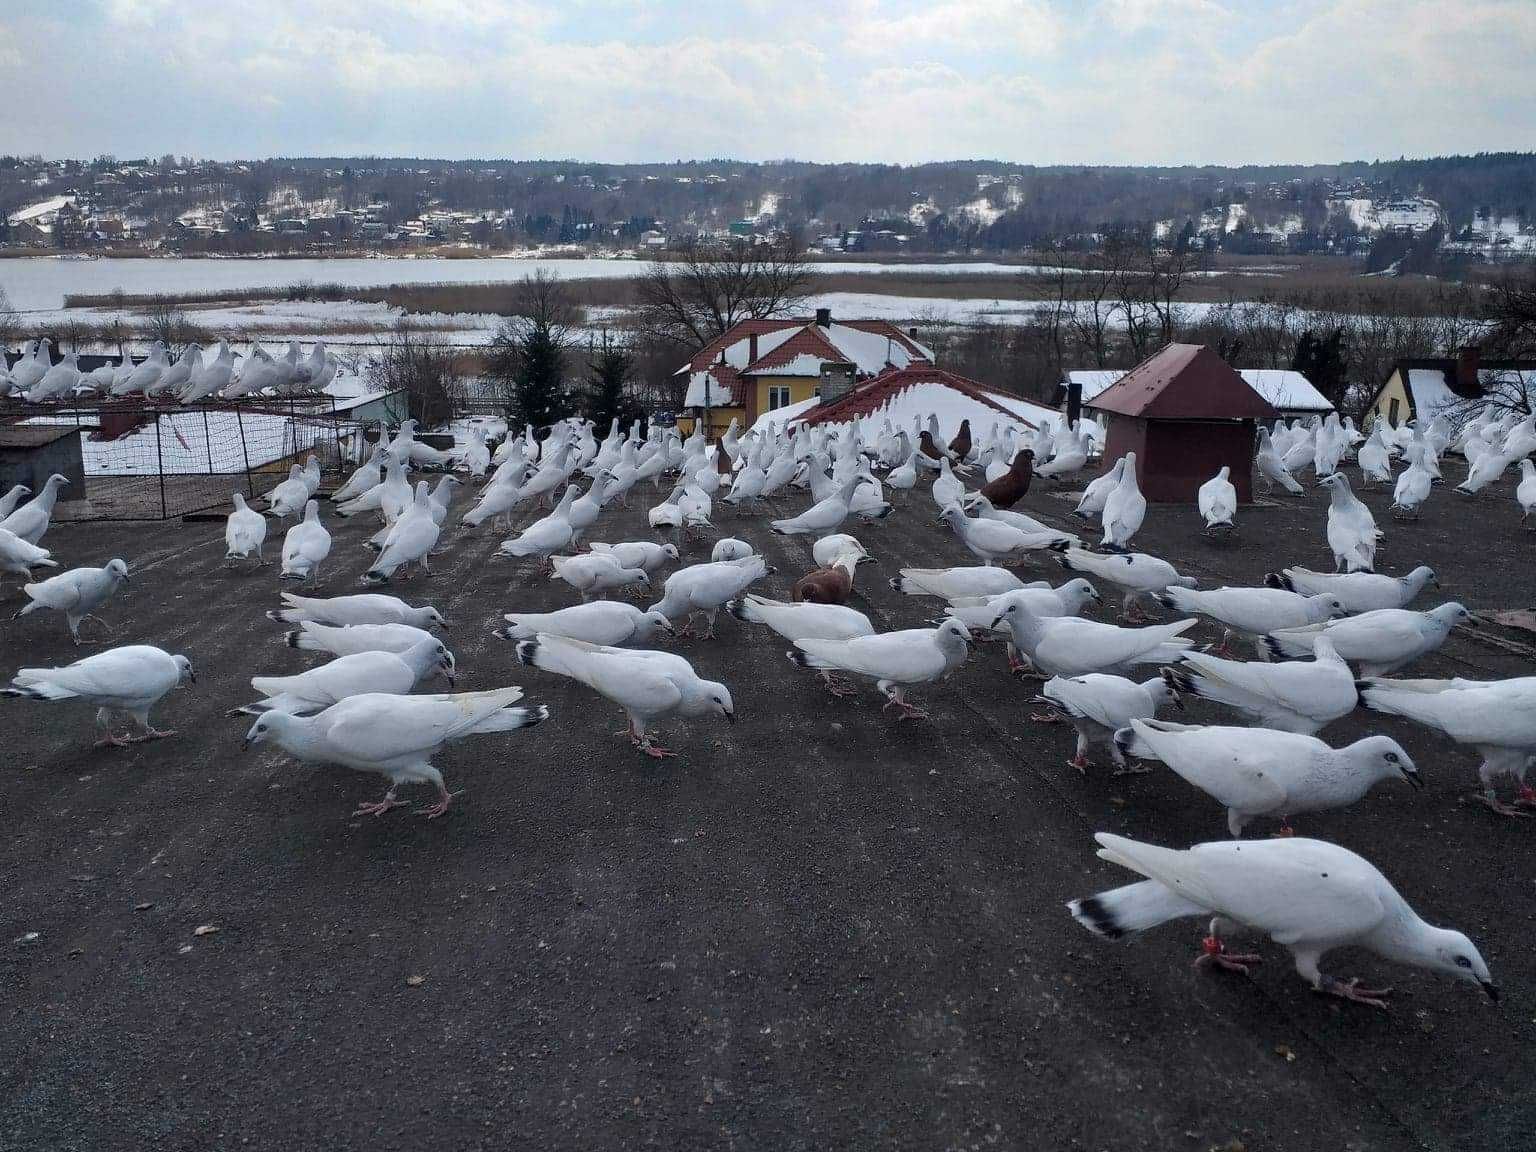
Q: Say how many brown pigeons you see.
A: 5